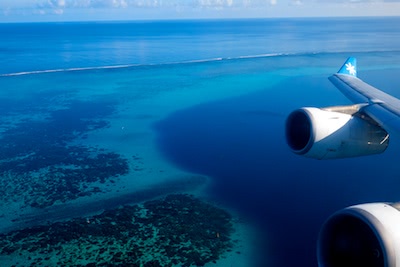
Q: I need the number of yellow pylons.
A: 0